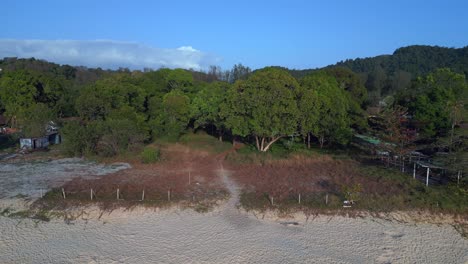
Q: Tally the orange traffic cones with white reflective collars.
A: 0